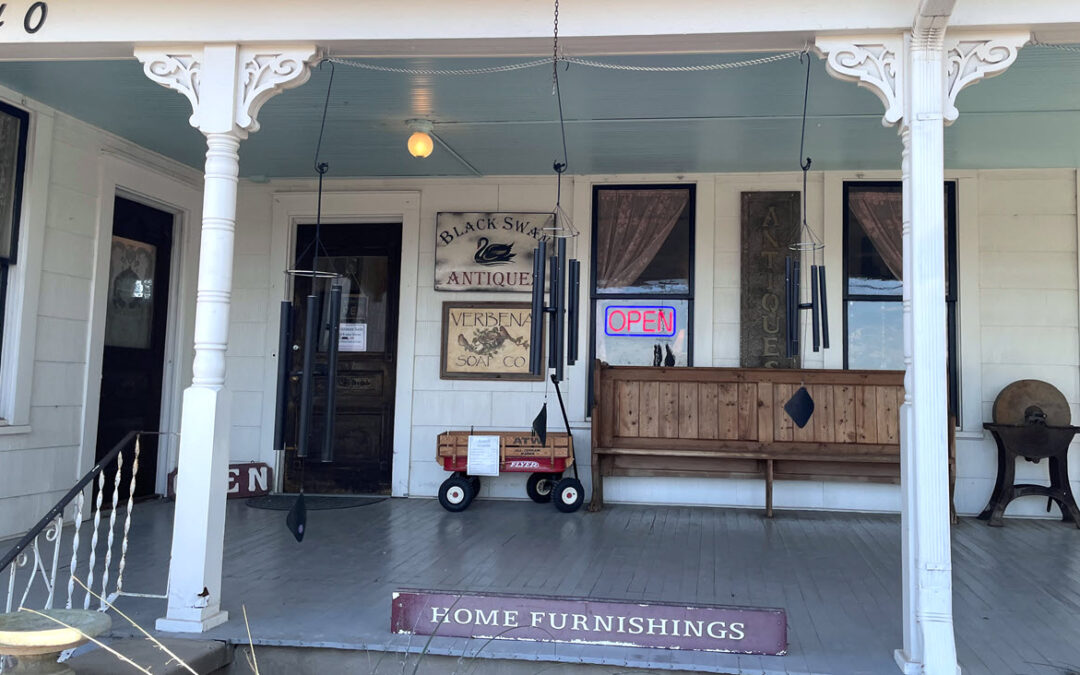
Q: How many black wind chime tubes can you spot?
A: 13